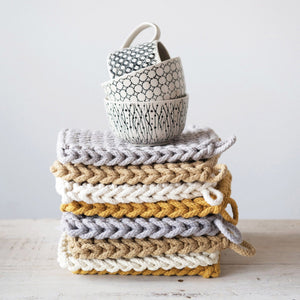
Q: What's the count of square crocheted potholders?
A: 8